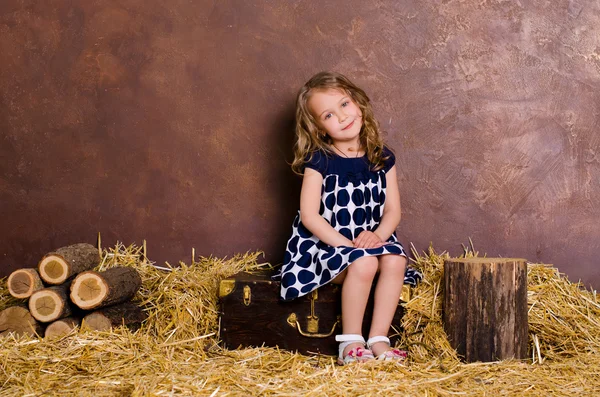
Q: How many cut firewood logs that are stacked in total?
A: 7